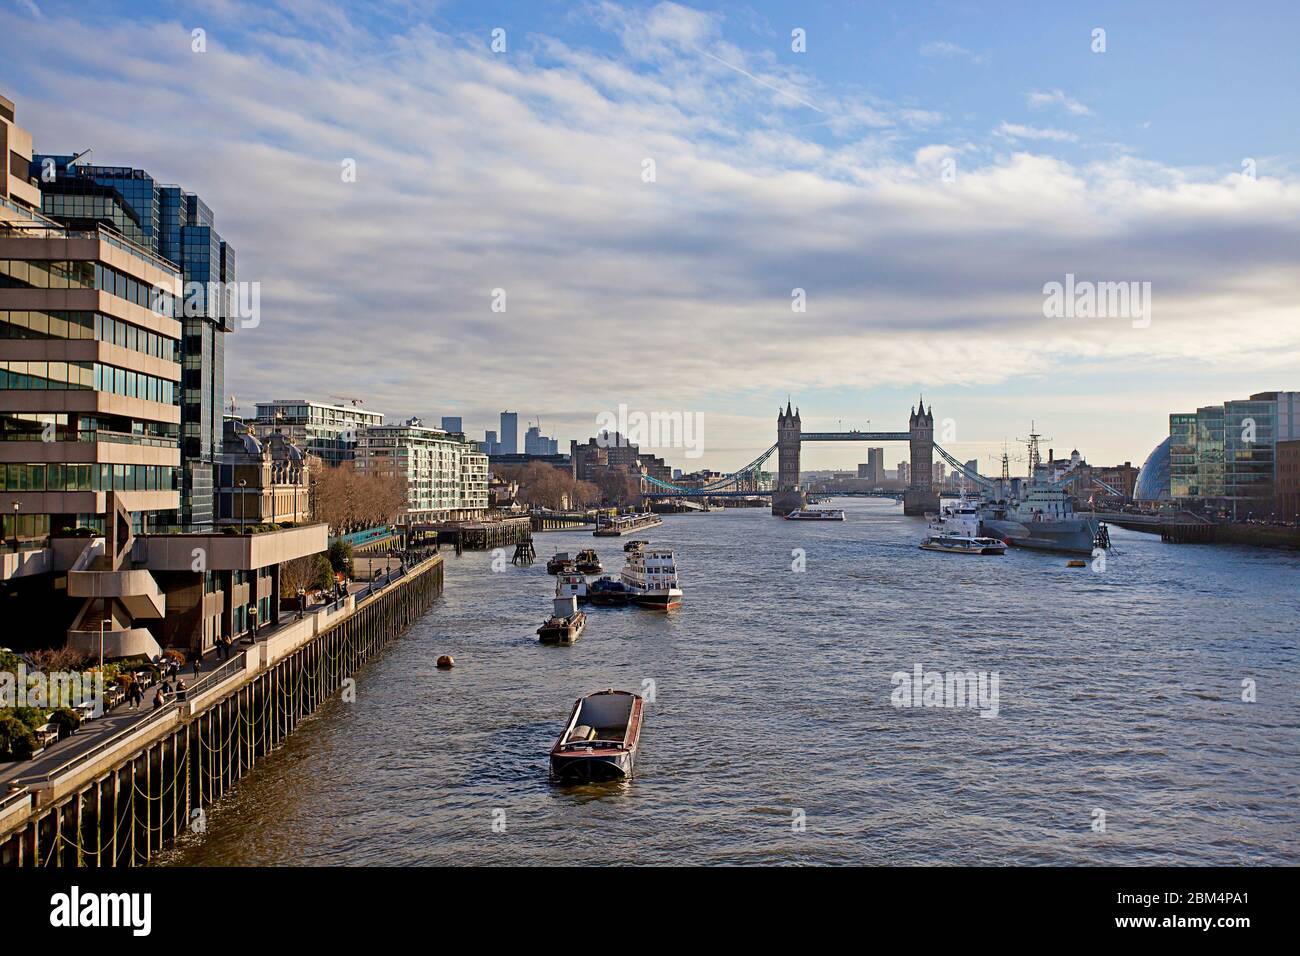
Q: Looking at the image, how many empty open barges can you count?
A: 1